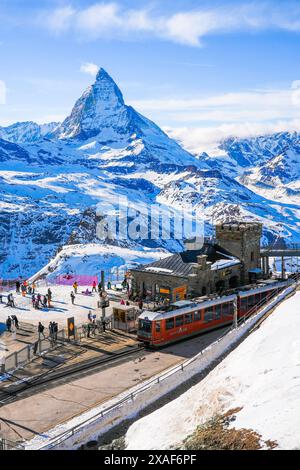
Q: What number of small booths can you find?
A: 1